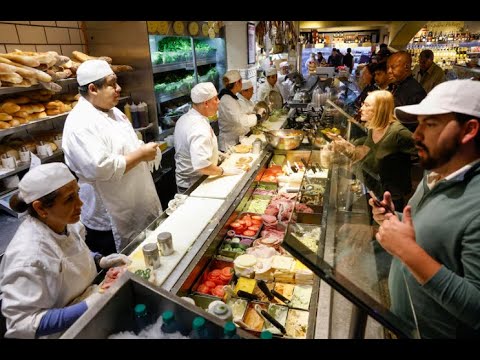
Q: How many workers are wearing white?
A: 7